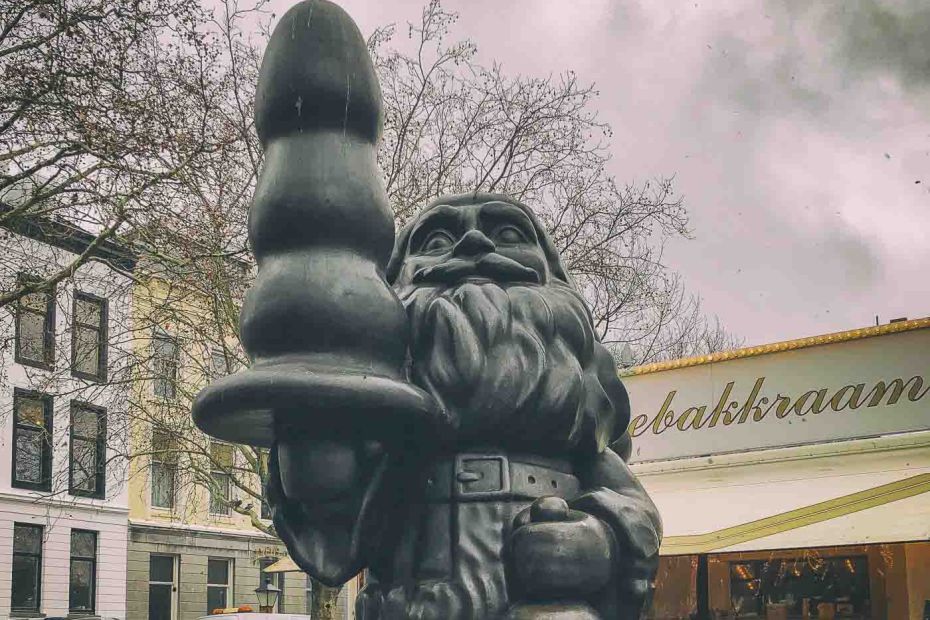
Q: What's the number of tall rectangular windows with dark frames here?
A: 6